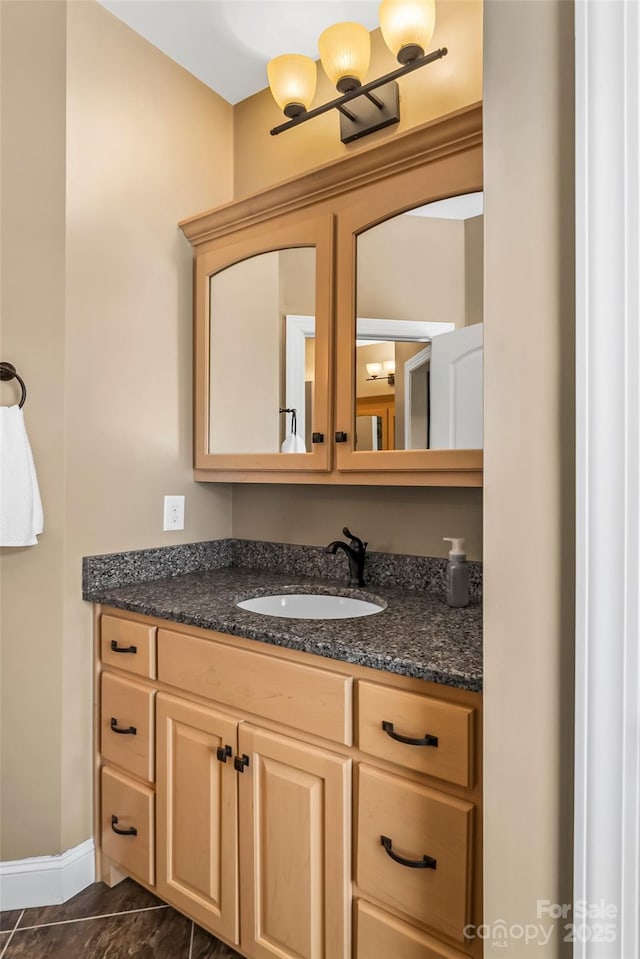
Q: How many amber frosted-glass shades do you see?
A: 3